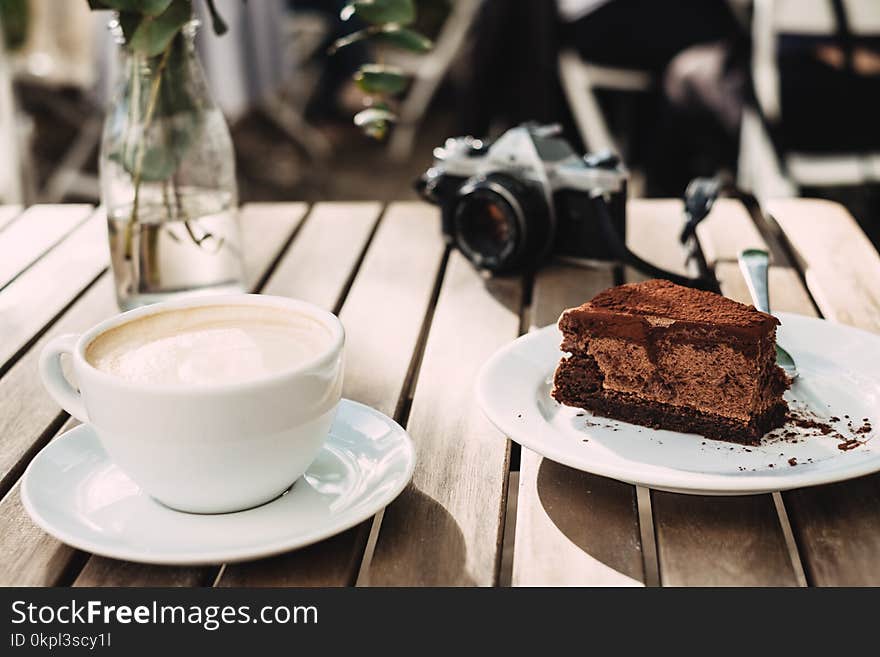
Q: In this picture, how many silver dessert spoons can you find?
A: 1